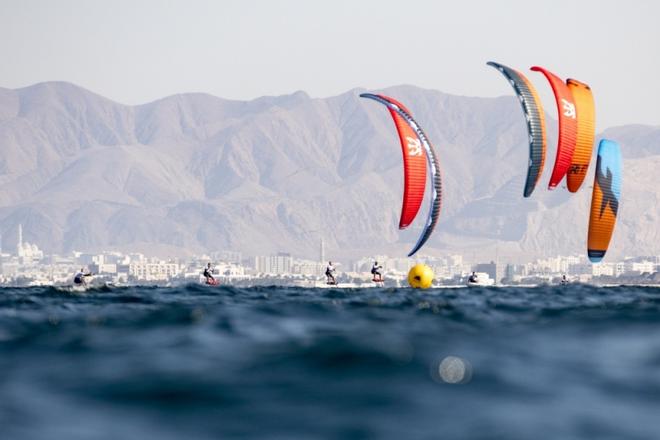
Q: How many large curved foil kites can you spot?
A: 6